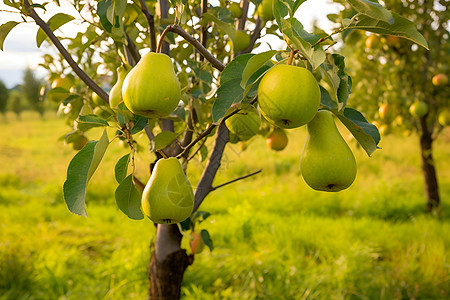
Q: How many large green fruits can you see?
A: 4